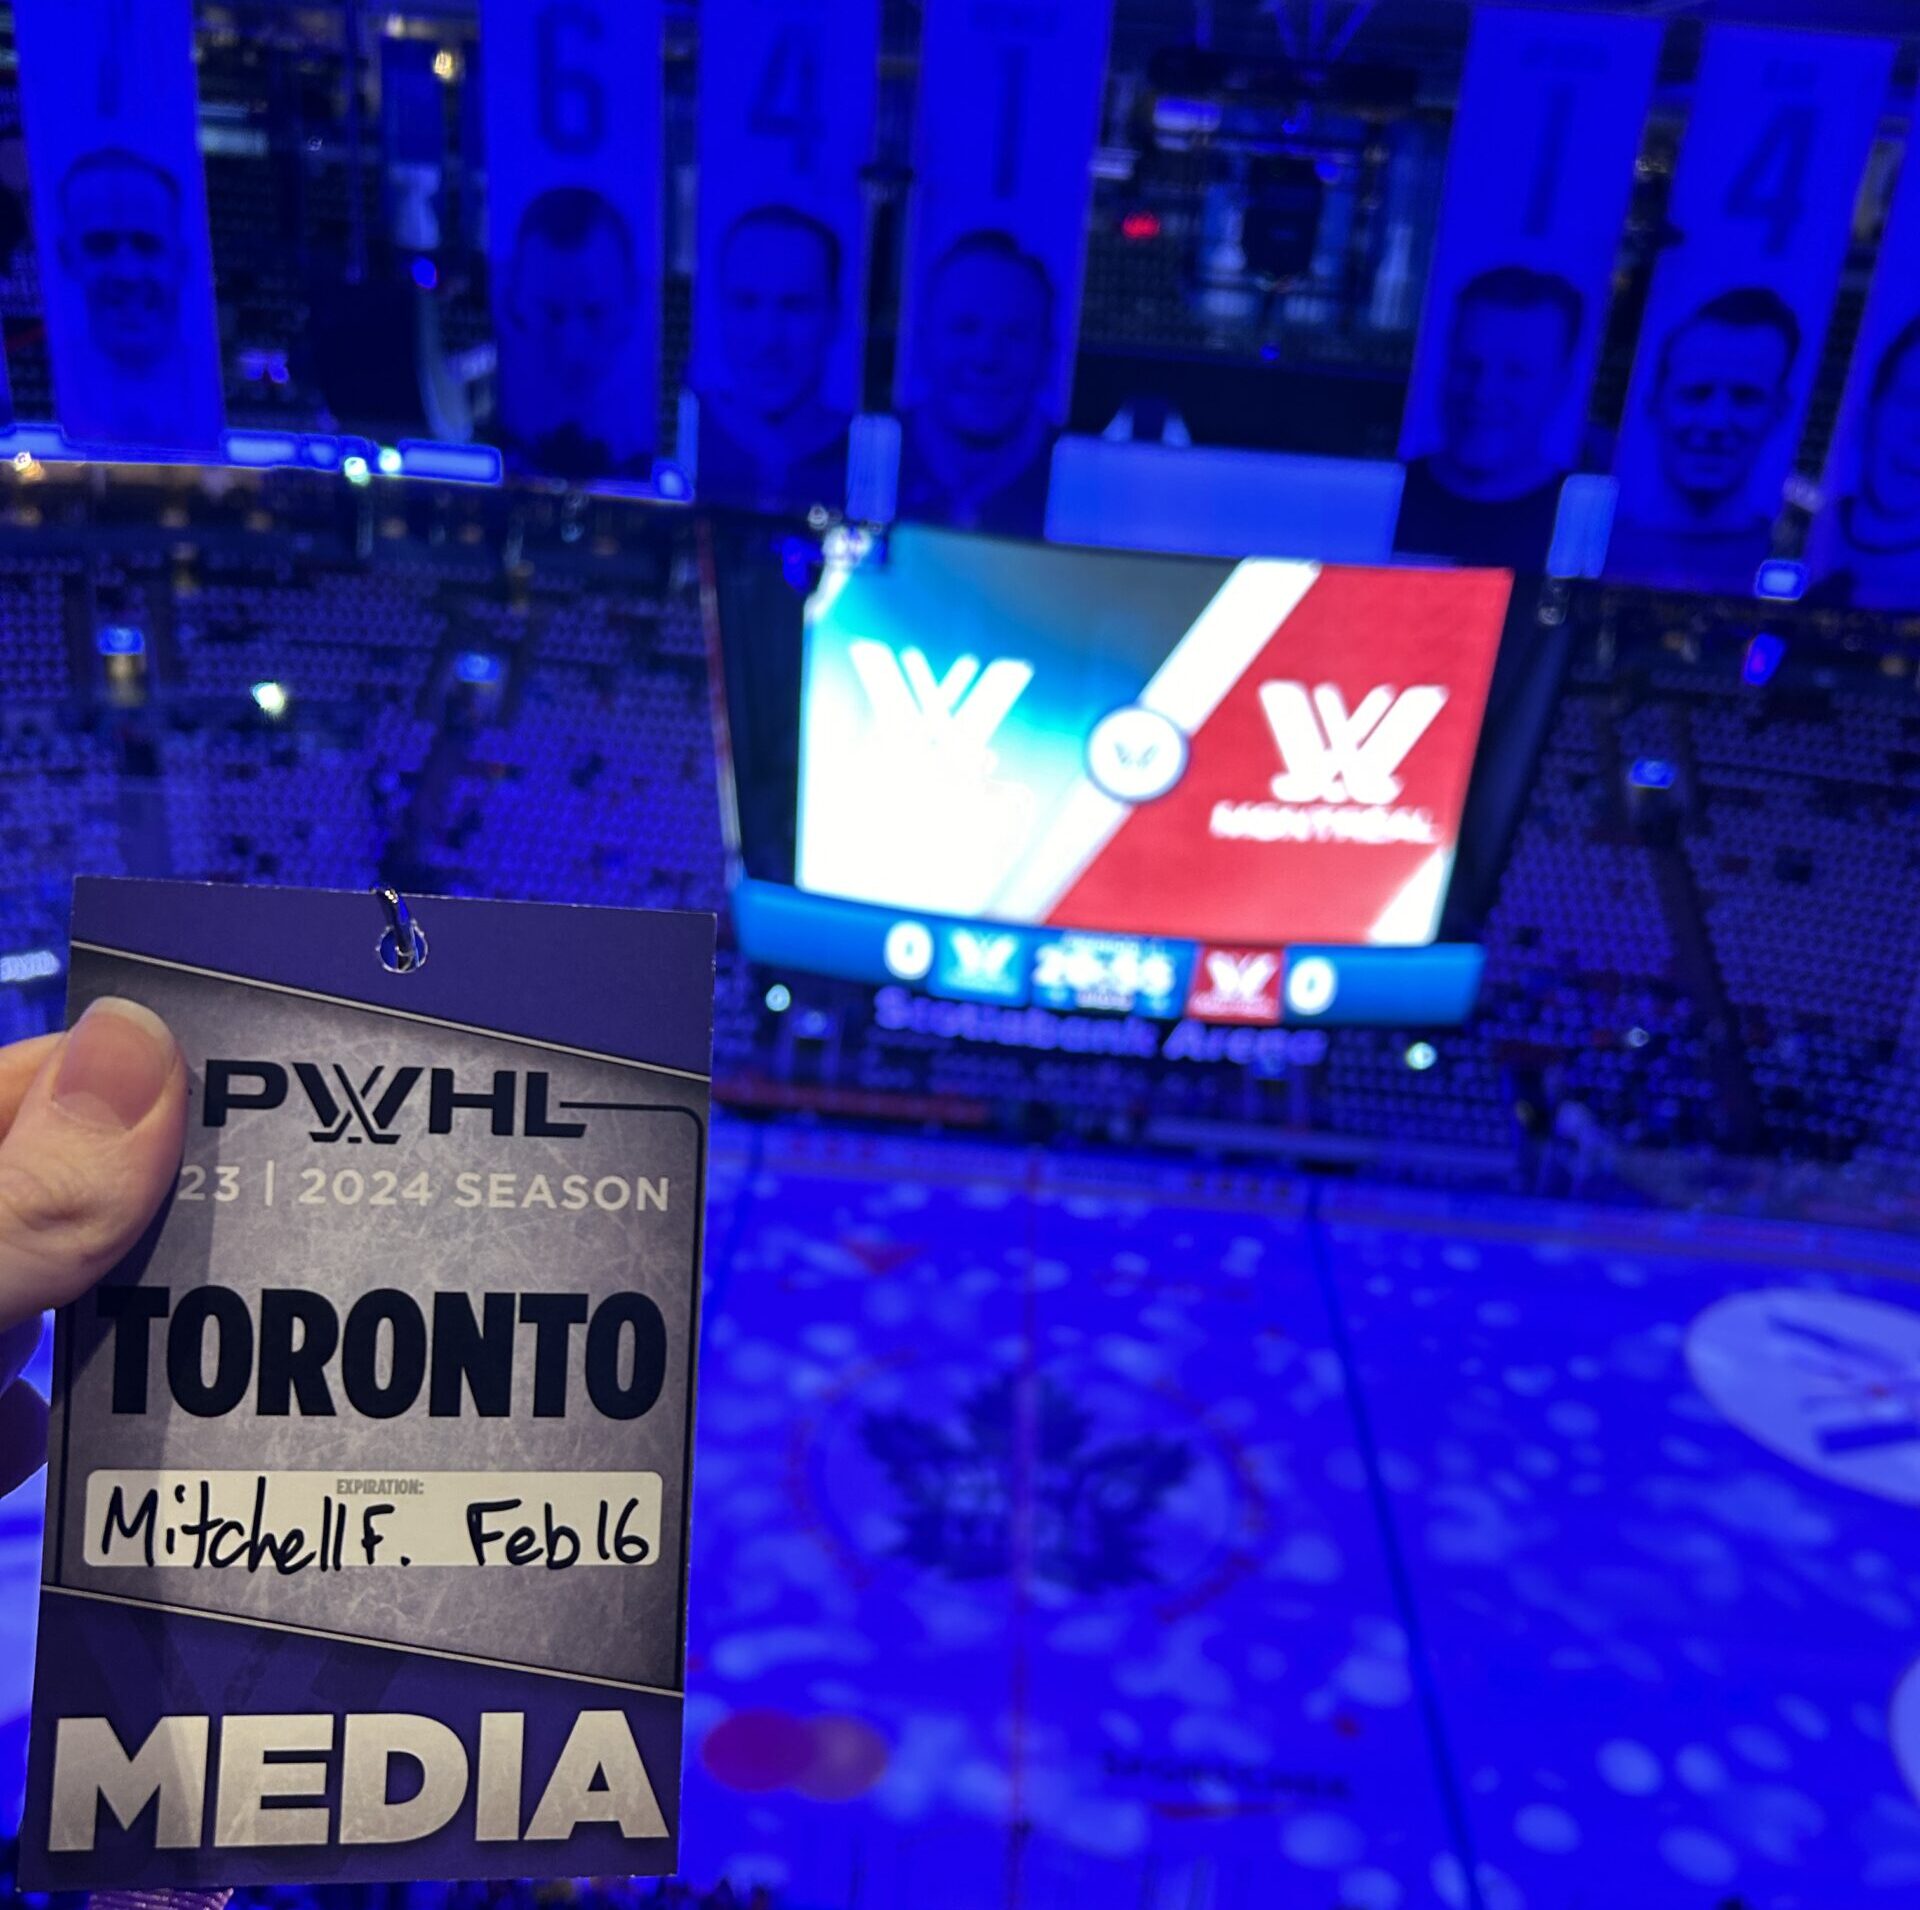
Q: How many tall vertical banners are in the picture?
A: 7